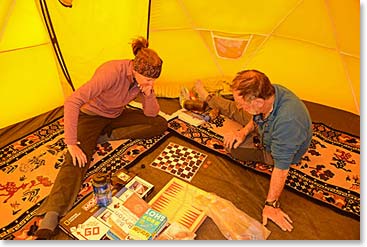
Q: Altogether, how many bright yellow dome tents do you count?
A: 1